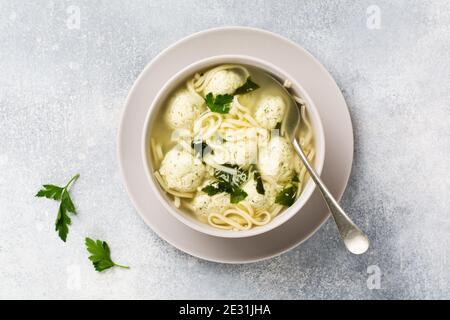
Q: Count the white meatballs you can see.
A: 8